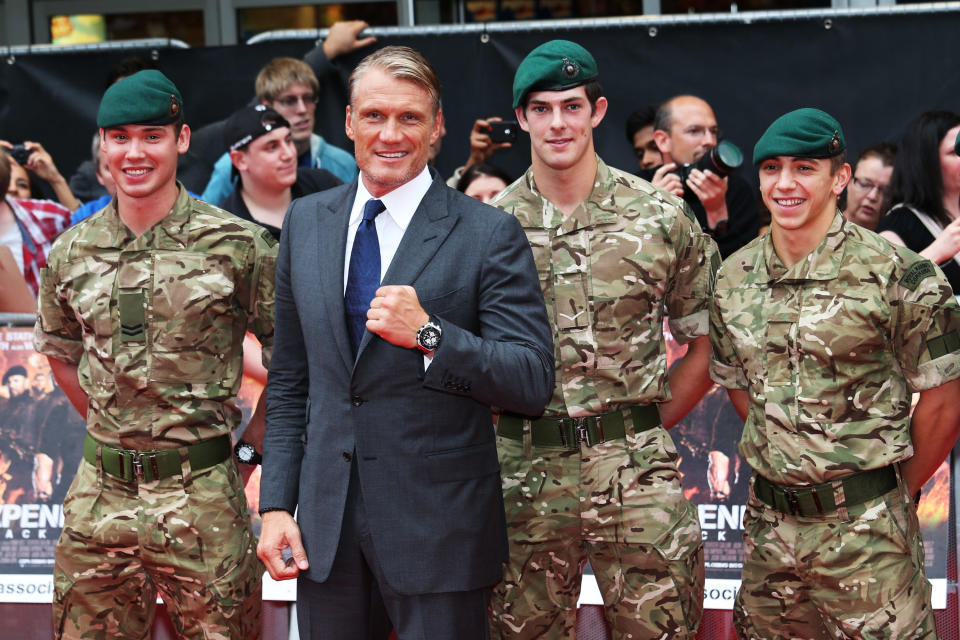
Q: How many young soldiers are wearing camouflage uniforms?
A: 3